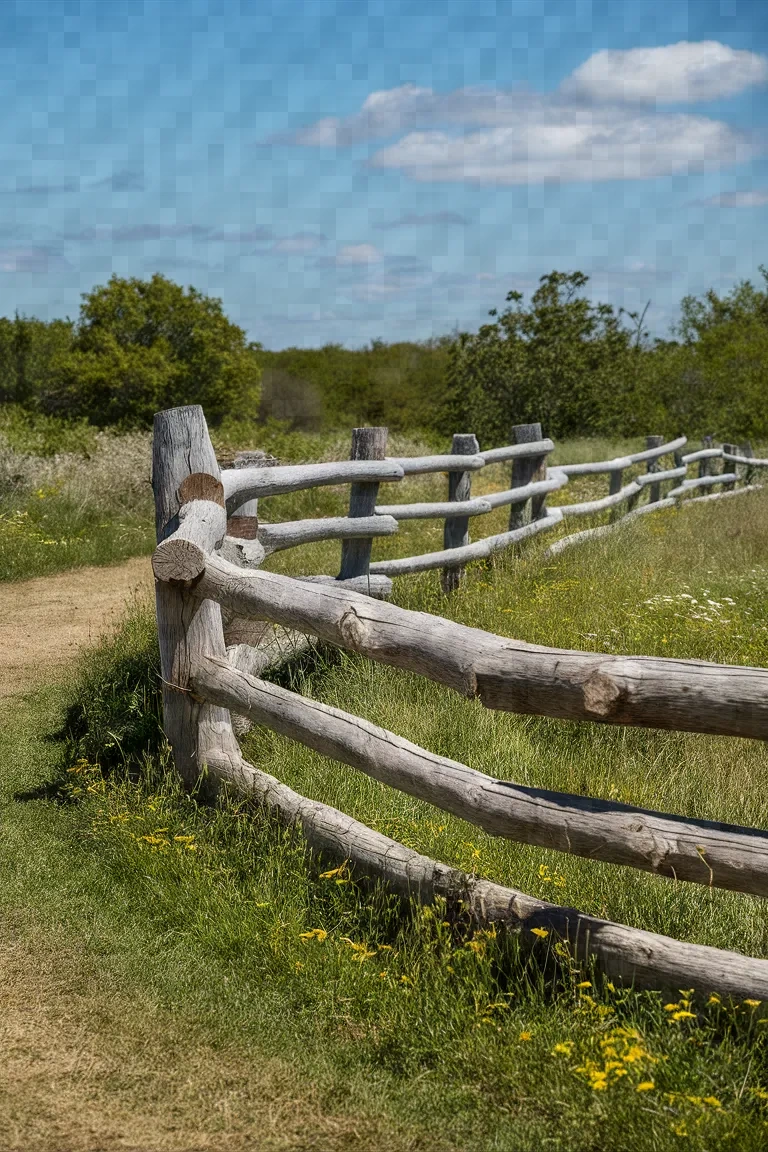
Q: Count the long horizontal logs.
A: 3